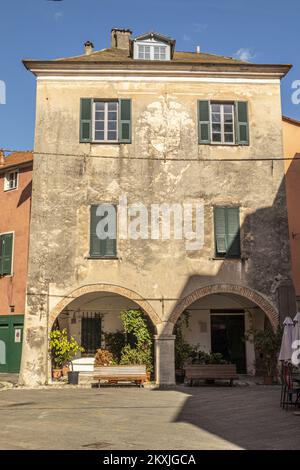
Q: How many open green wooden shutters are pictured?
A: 4